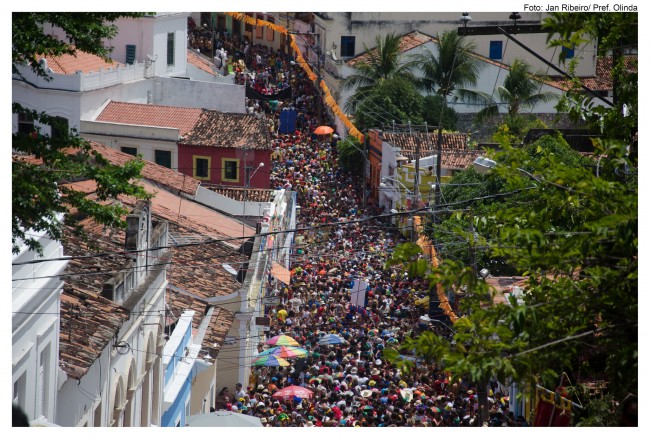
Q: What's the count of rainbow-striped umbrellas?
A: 3